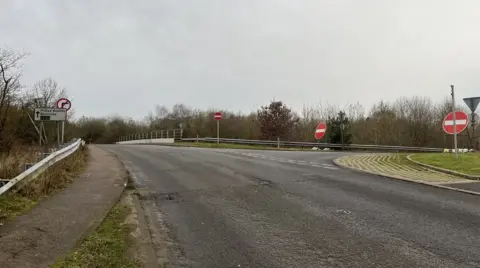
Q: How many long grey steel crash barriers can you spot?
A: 2